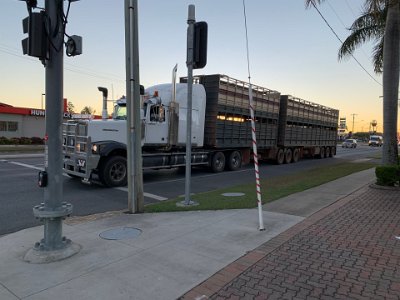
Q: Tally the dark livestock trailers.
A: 2